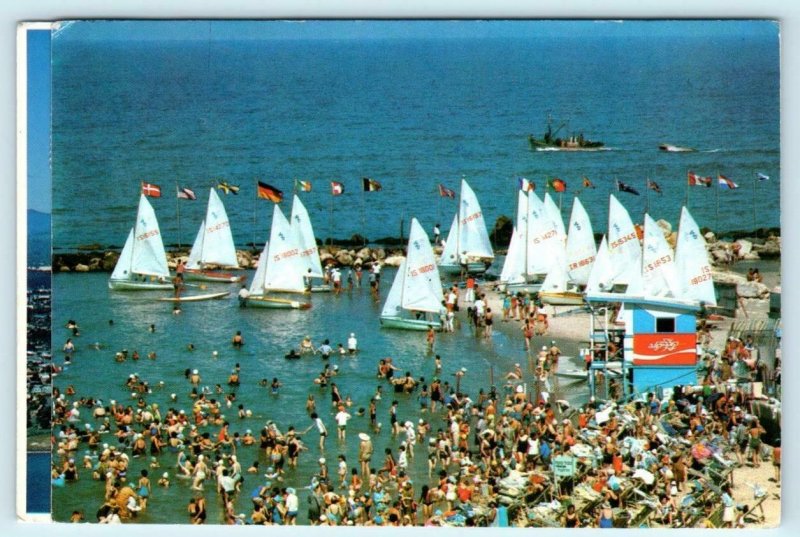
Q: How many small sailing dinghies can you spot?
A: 13